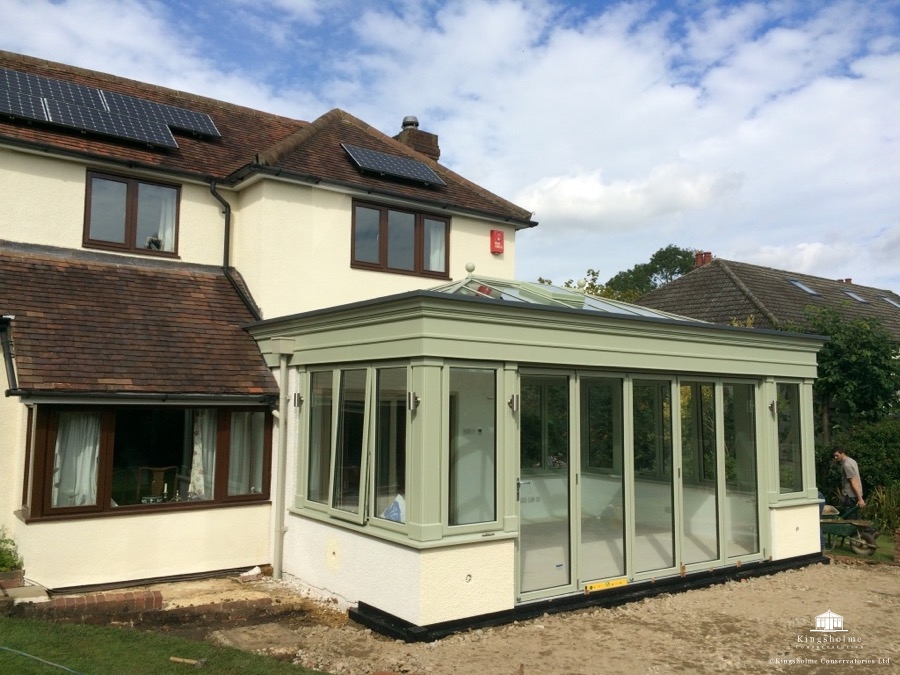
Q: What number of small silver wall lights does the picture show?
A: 4